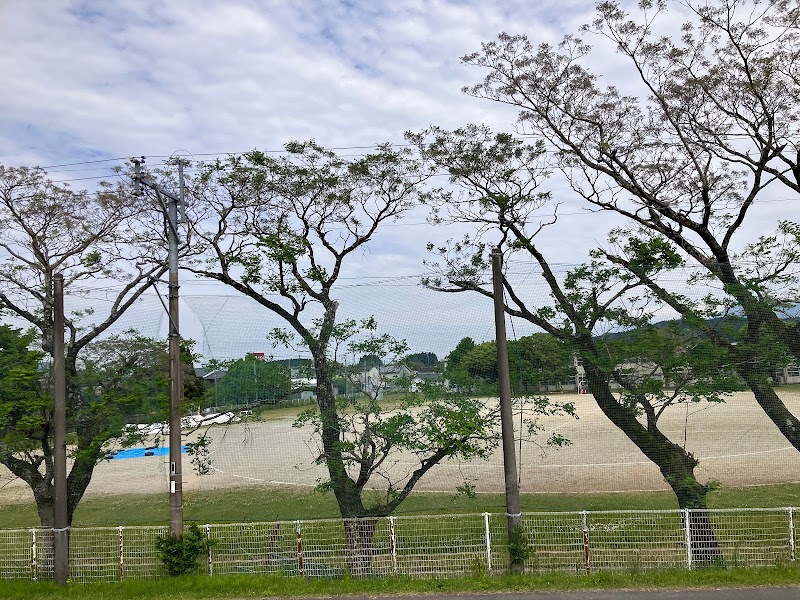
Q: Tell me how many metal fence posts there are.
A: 9